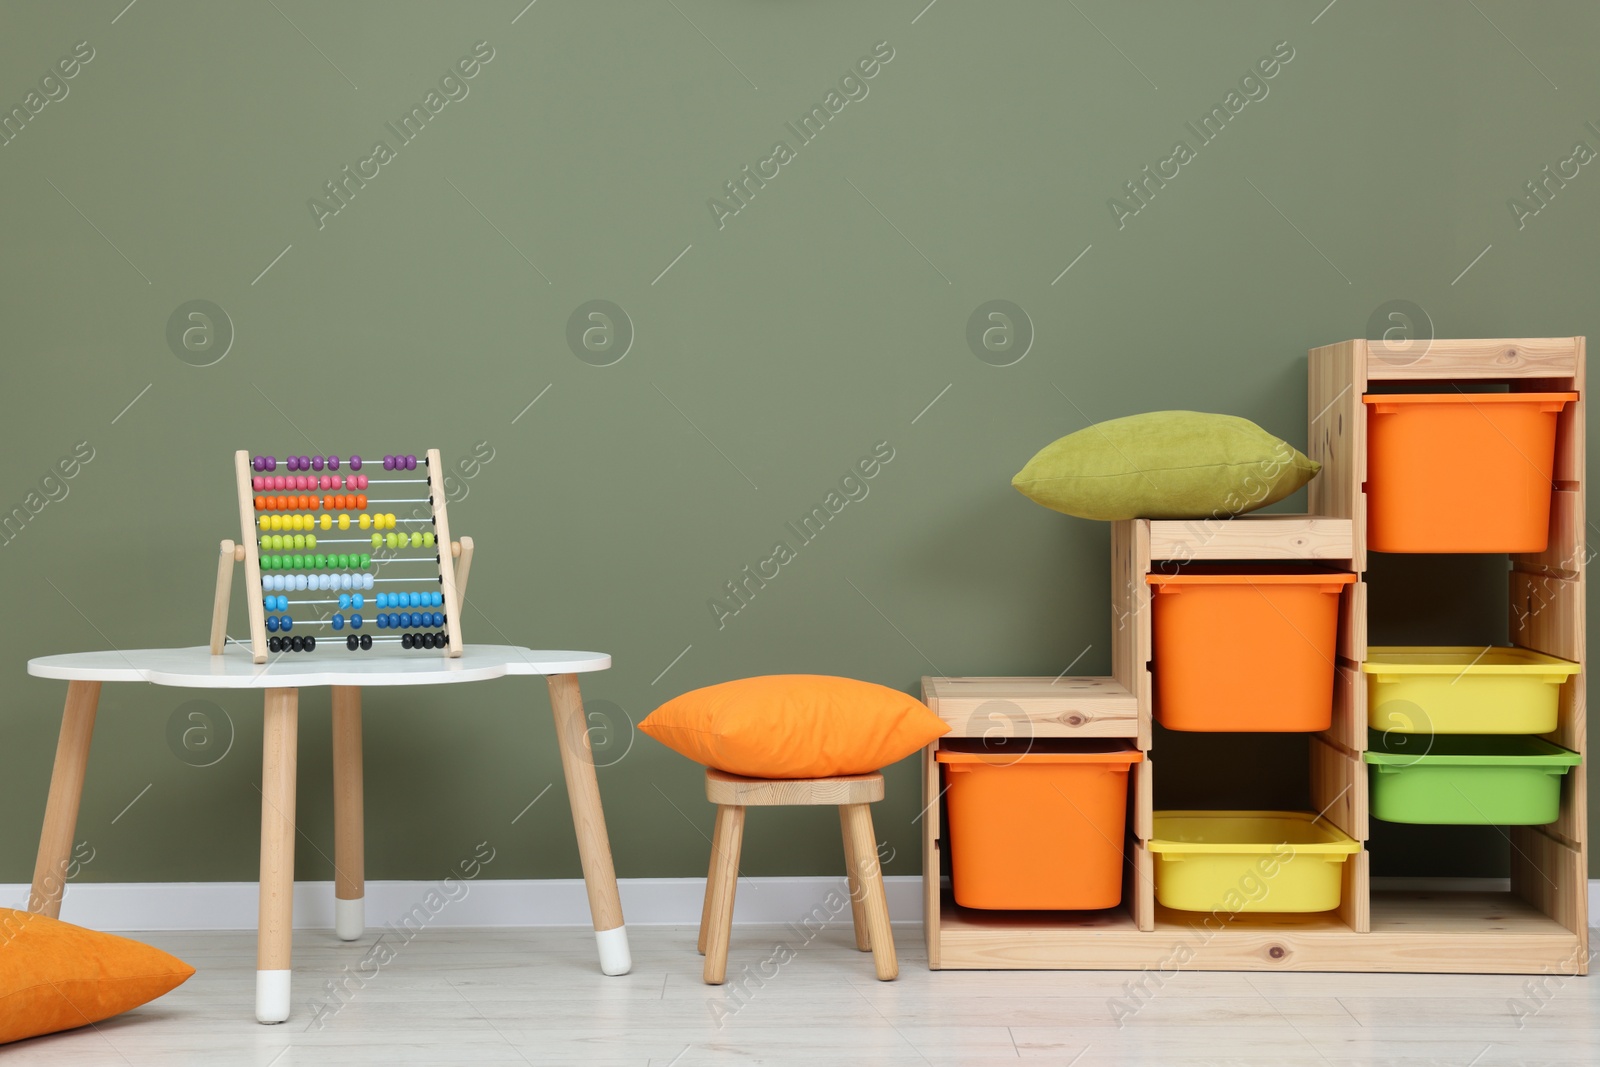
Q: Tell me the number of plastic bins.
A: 6